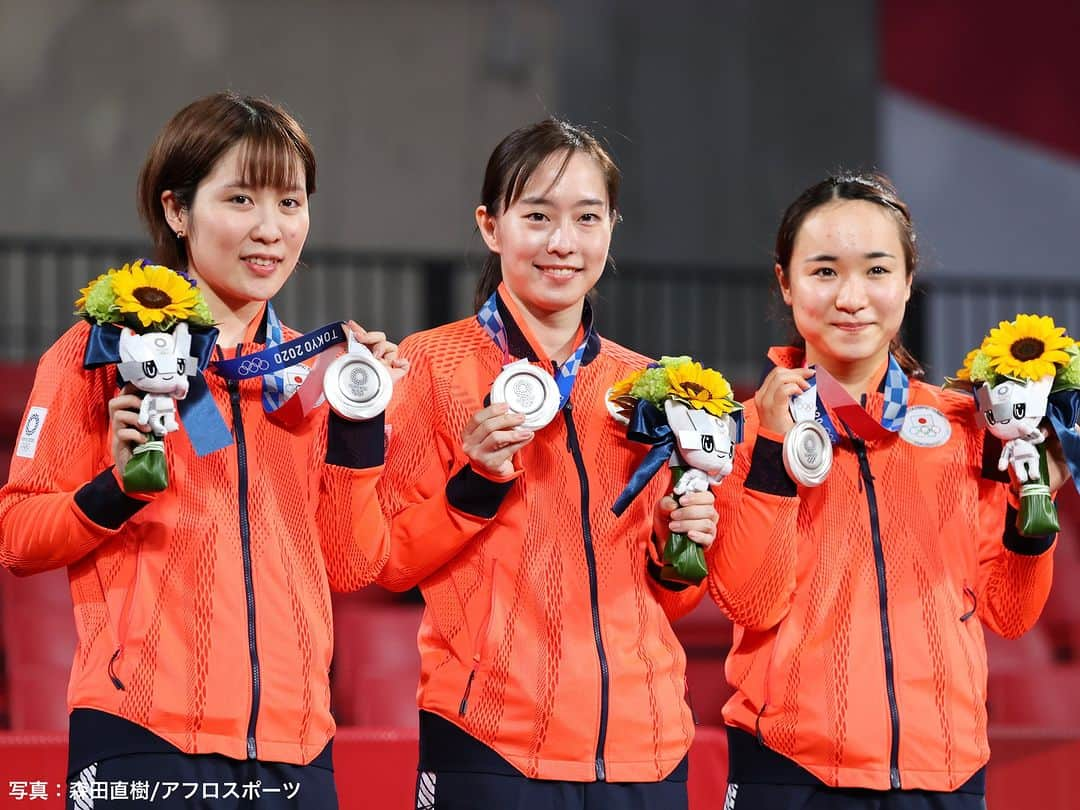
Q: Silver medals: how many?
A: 3